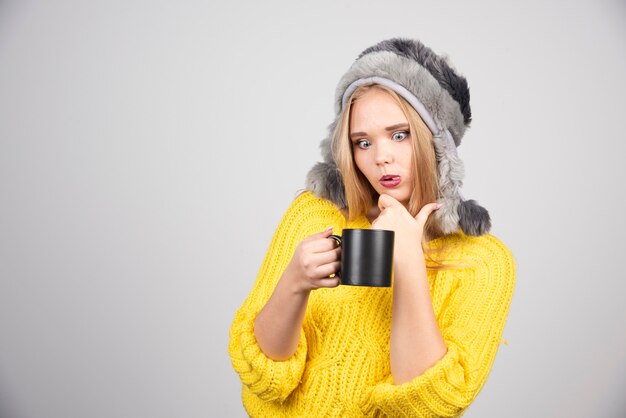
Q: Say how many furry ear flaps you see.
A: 2